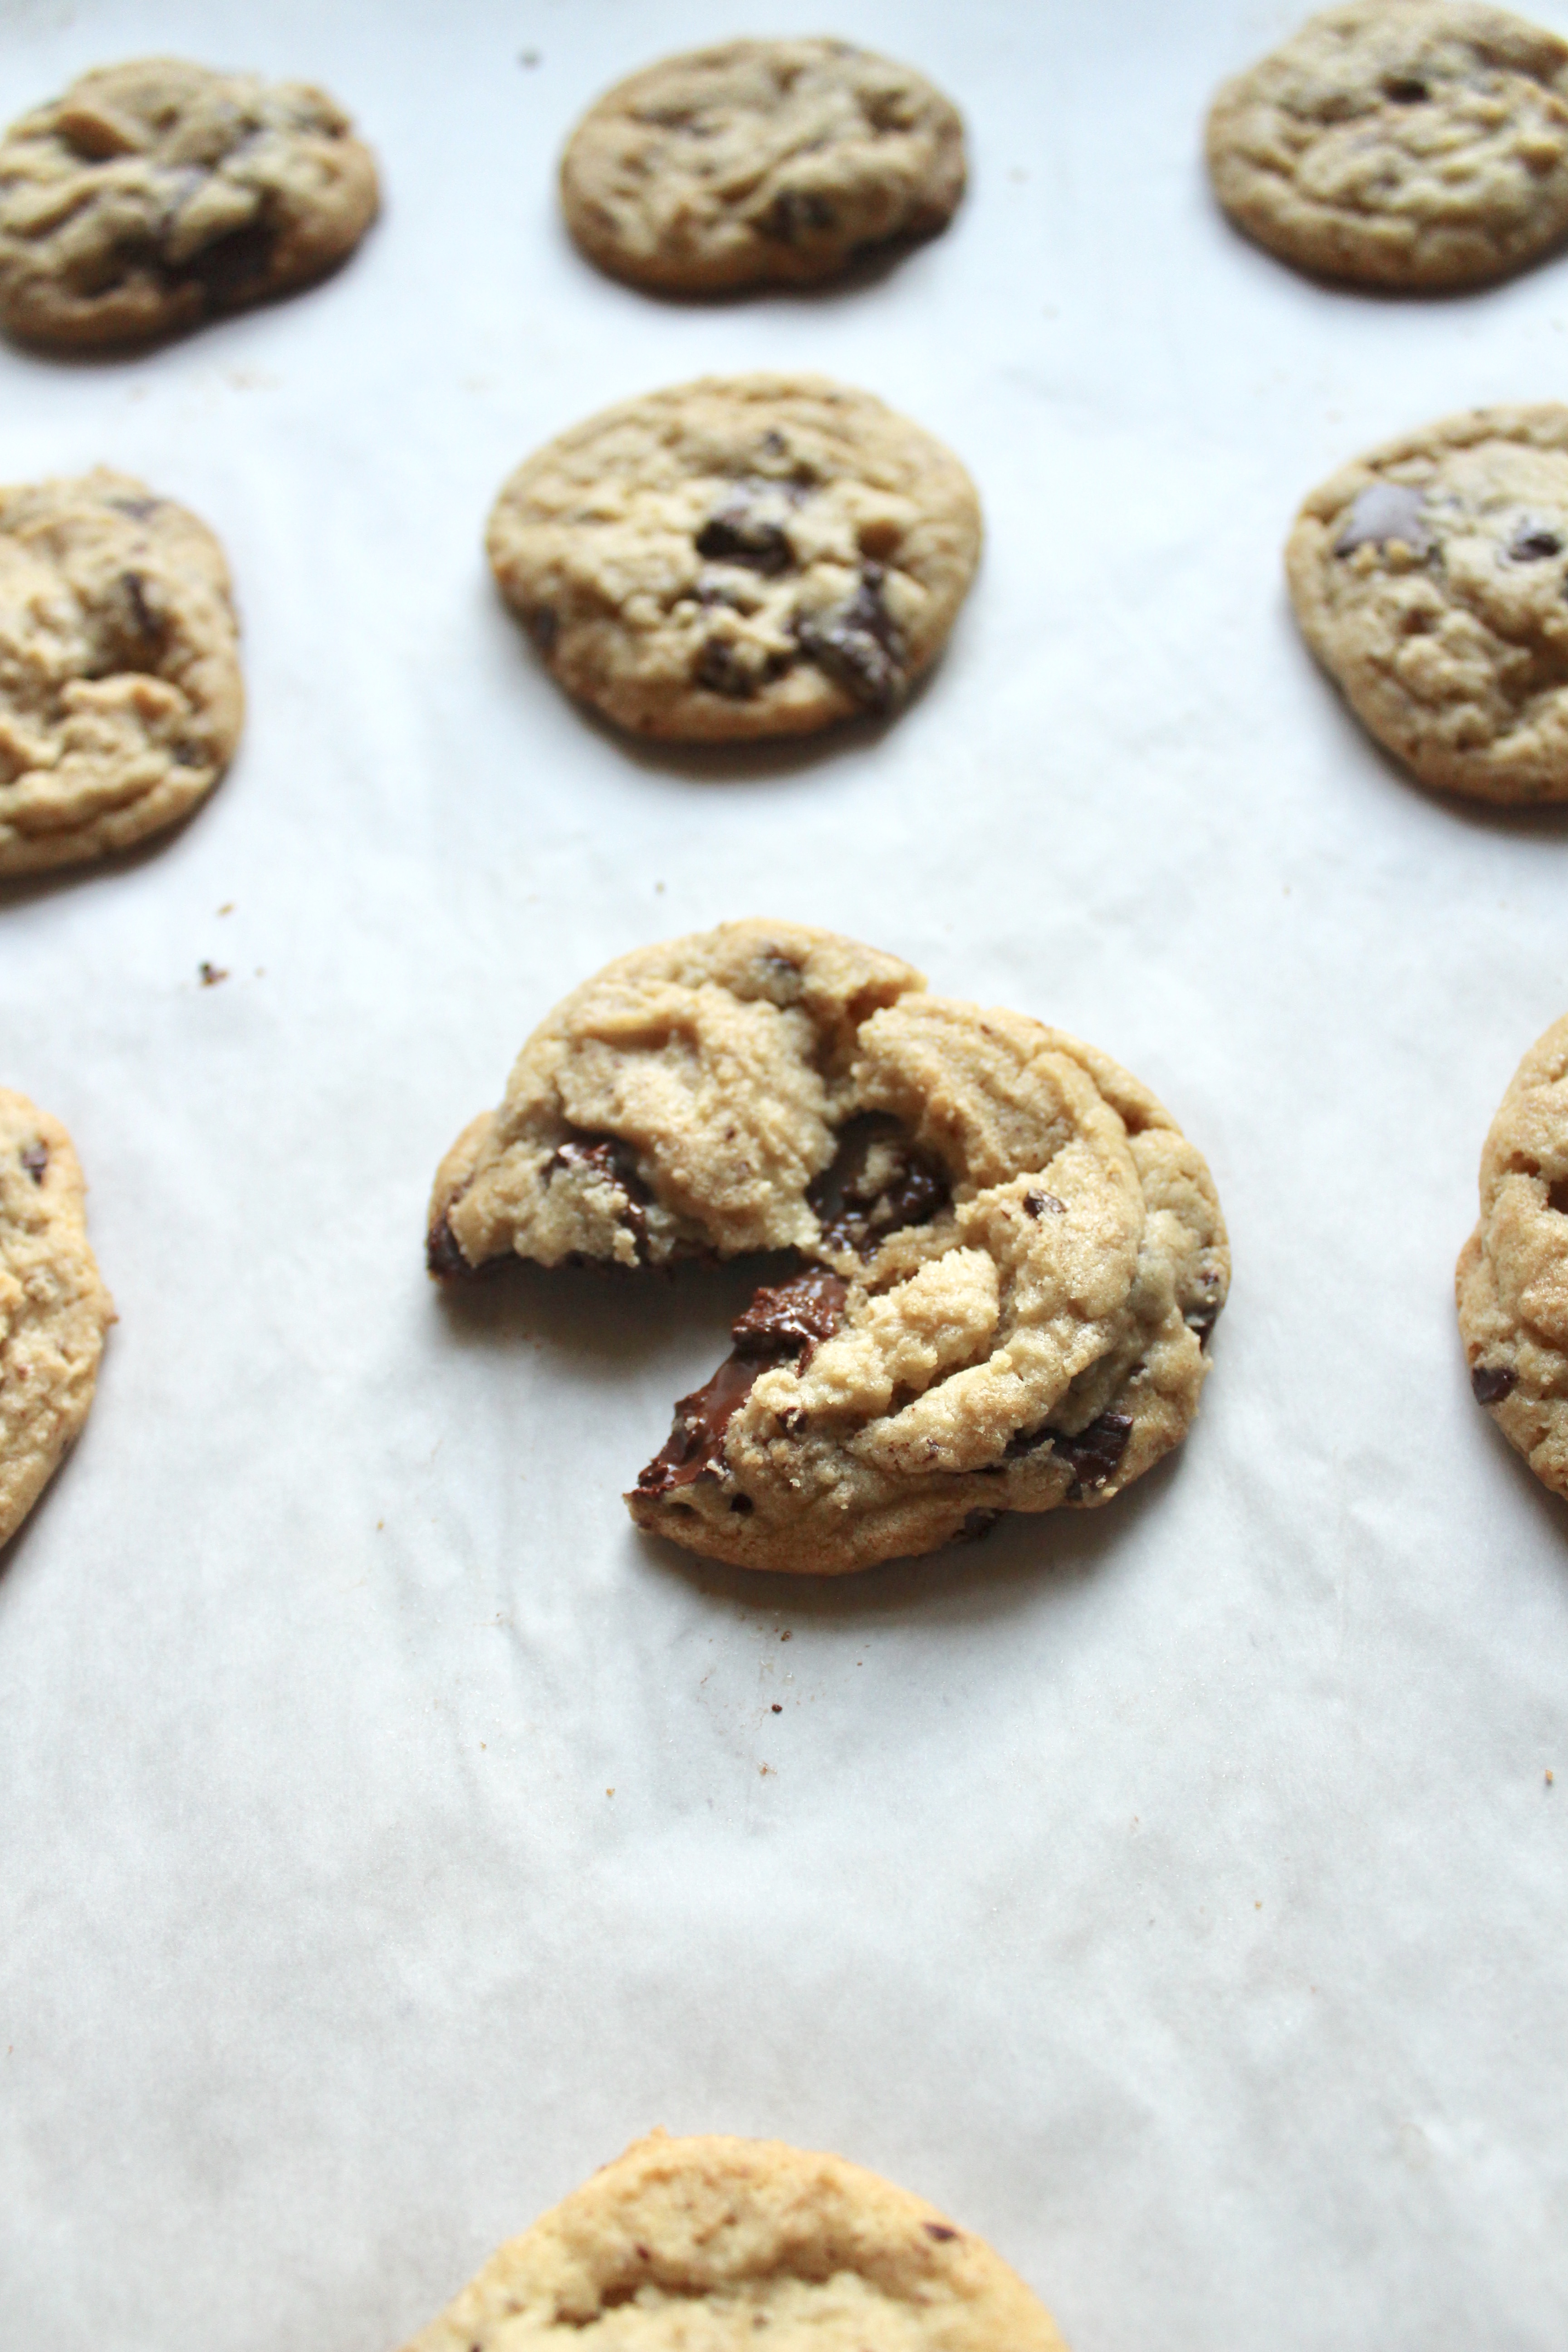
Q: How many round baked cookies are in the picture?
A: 10